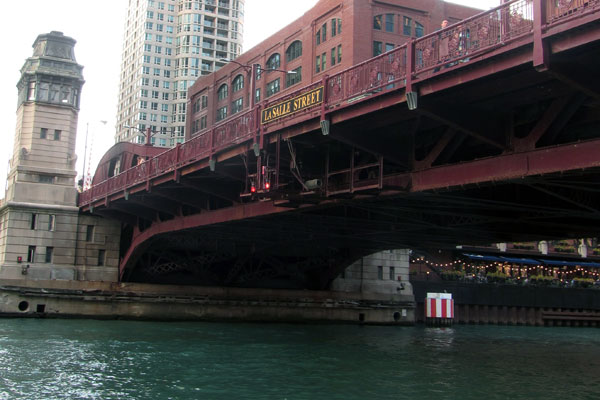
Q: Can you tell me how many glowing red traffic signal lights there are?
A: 2